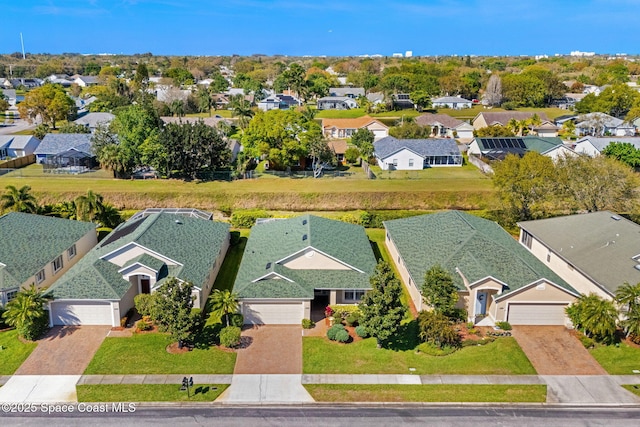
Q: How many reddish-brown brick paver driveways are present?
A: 3